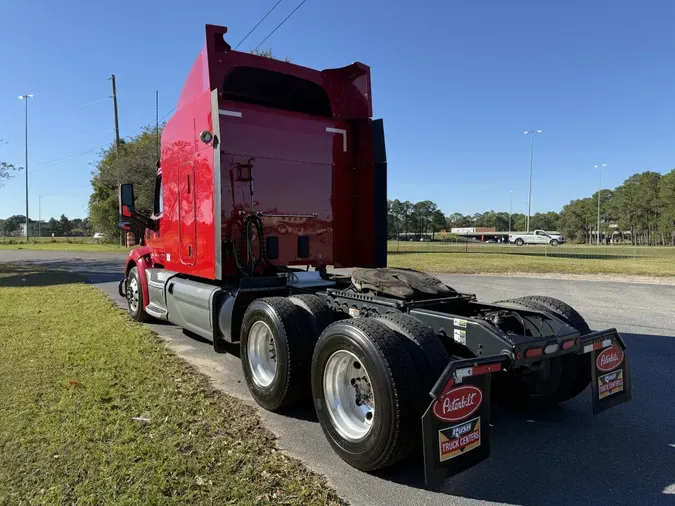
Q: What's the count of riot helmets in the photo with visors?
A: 0